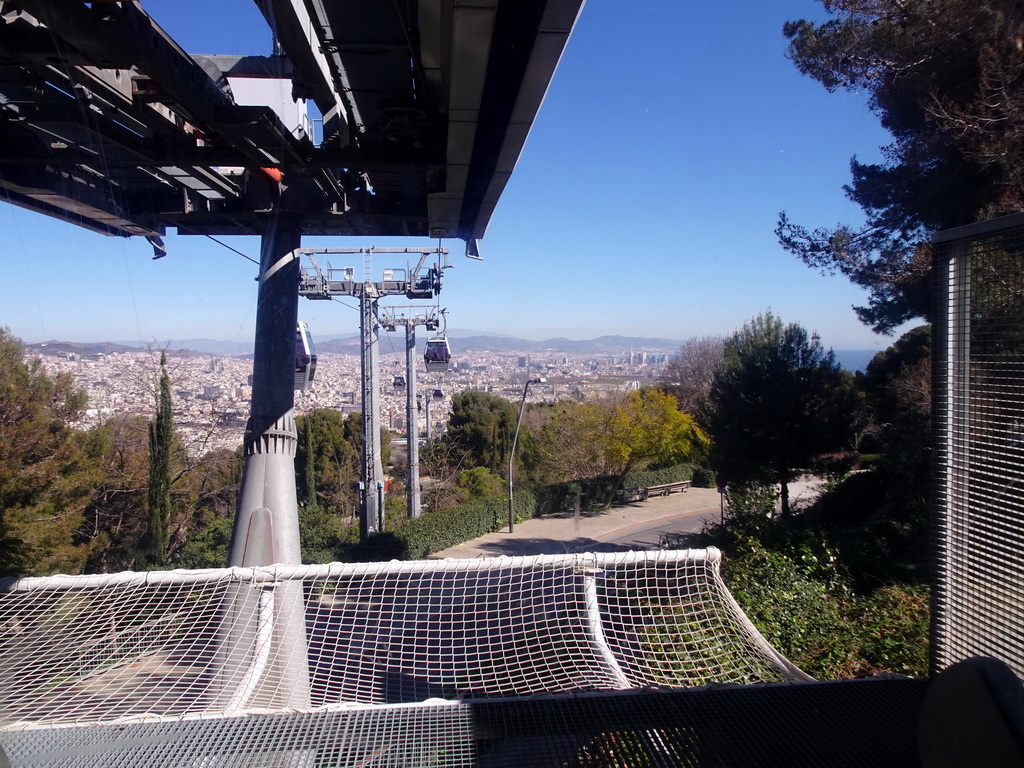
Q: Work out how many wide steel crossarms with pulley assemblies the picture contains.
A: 2